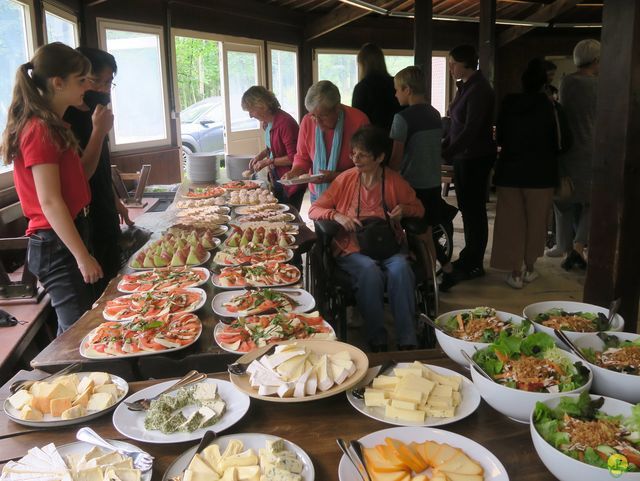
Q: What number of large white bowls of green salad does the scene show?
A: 5